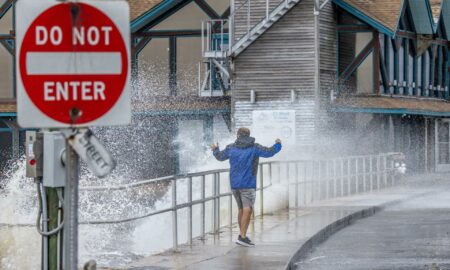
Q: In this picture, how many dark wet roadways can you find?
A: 1